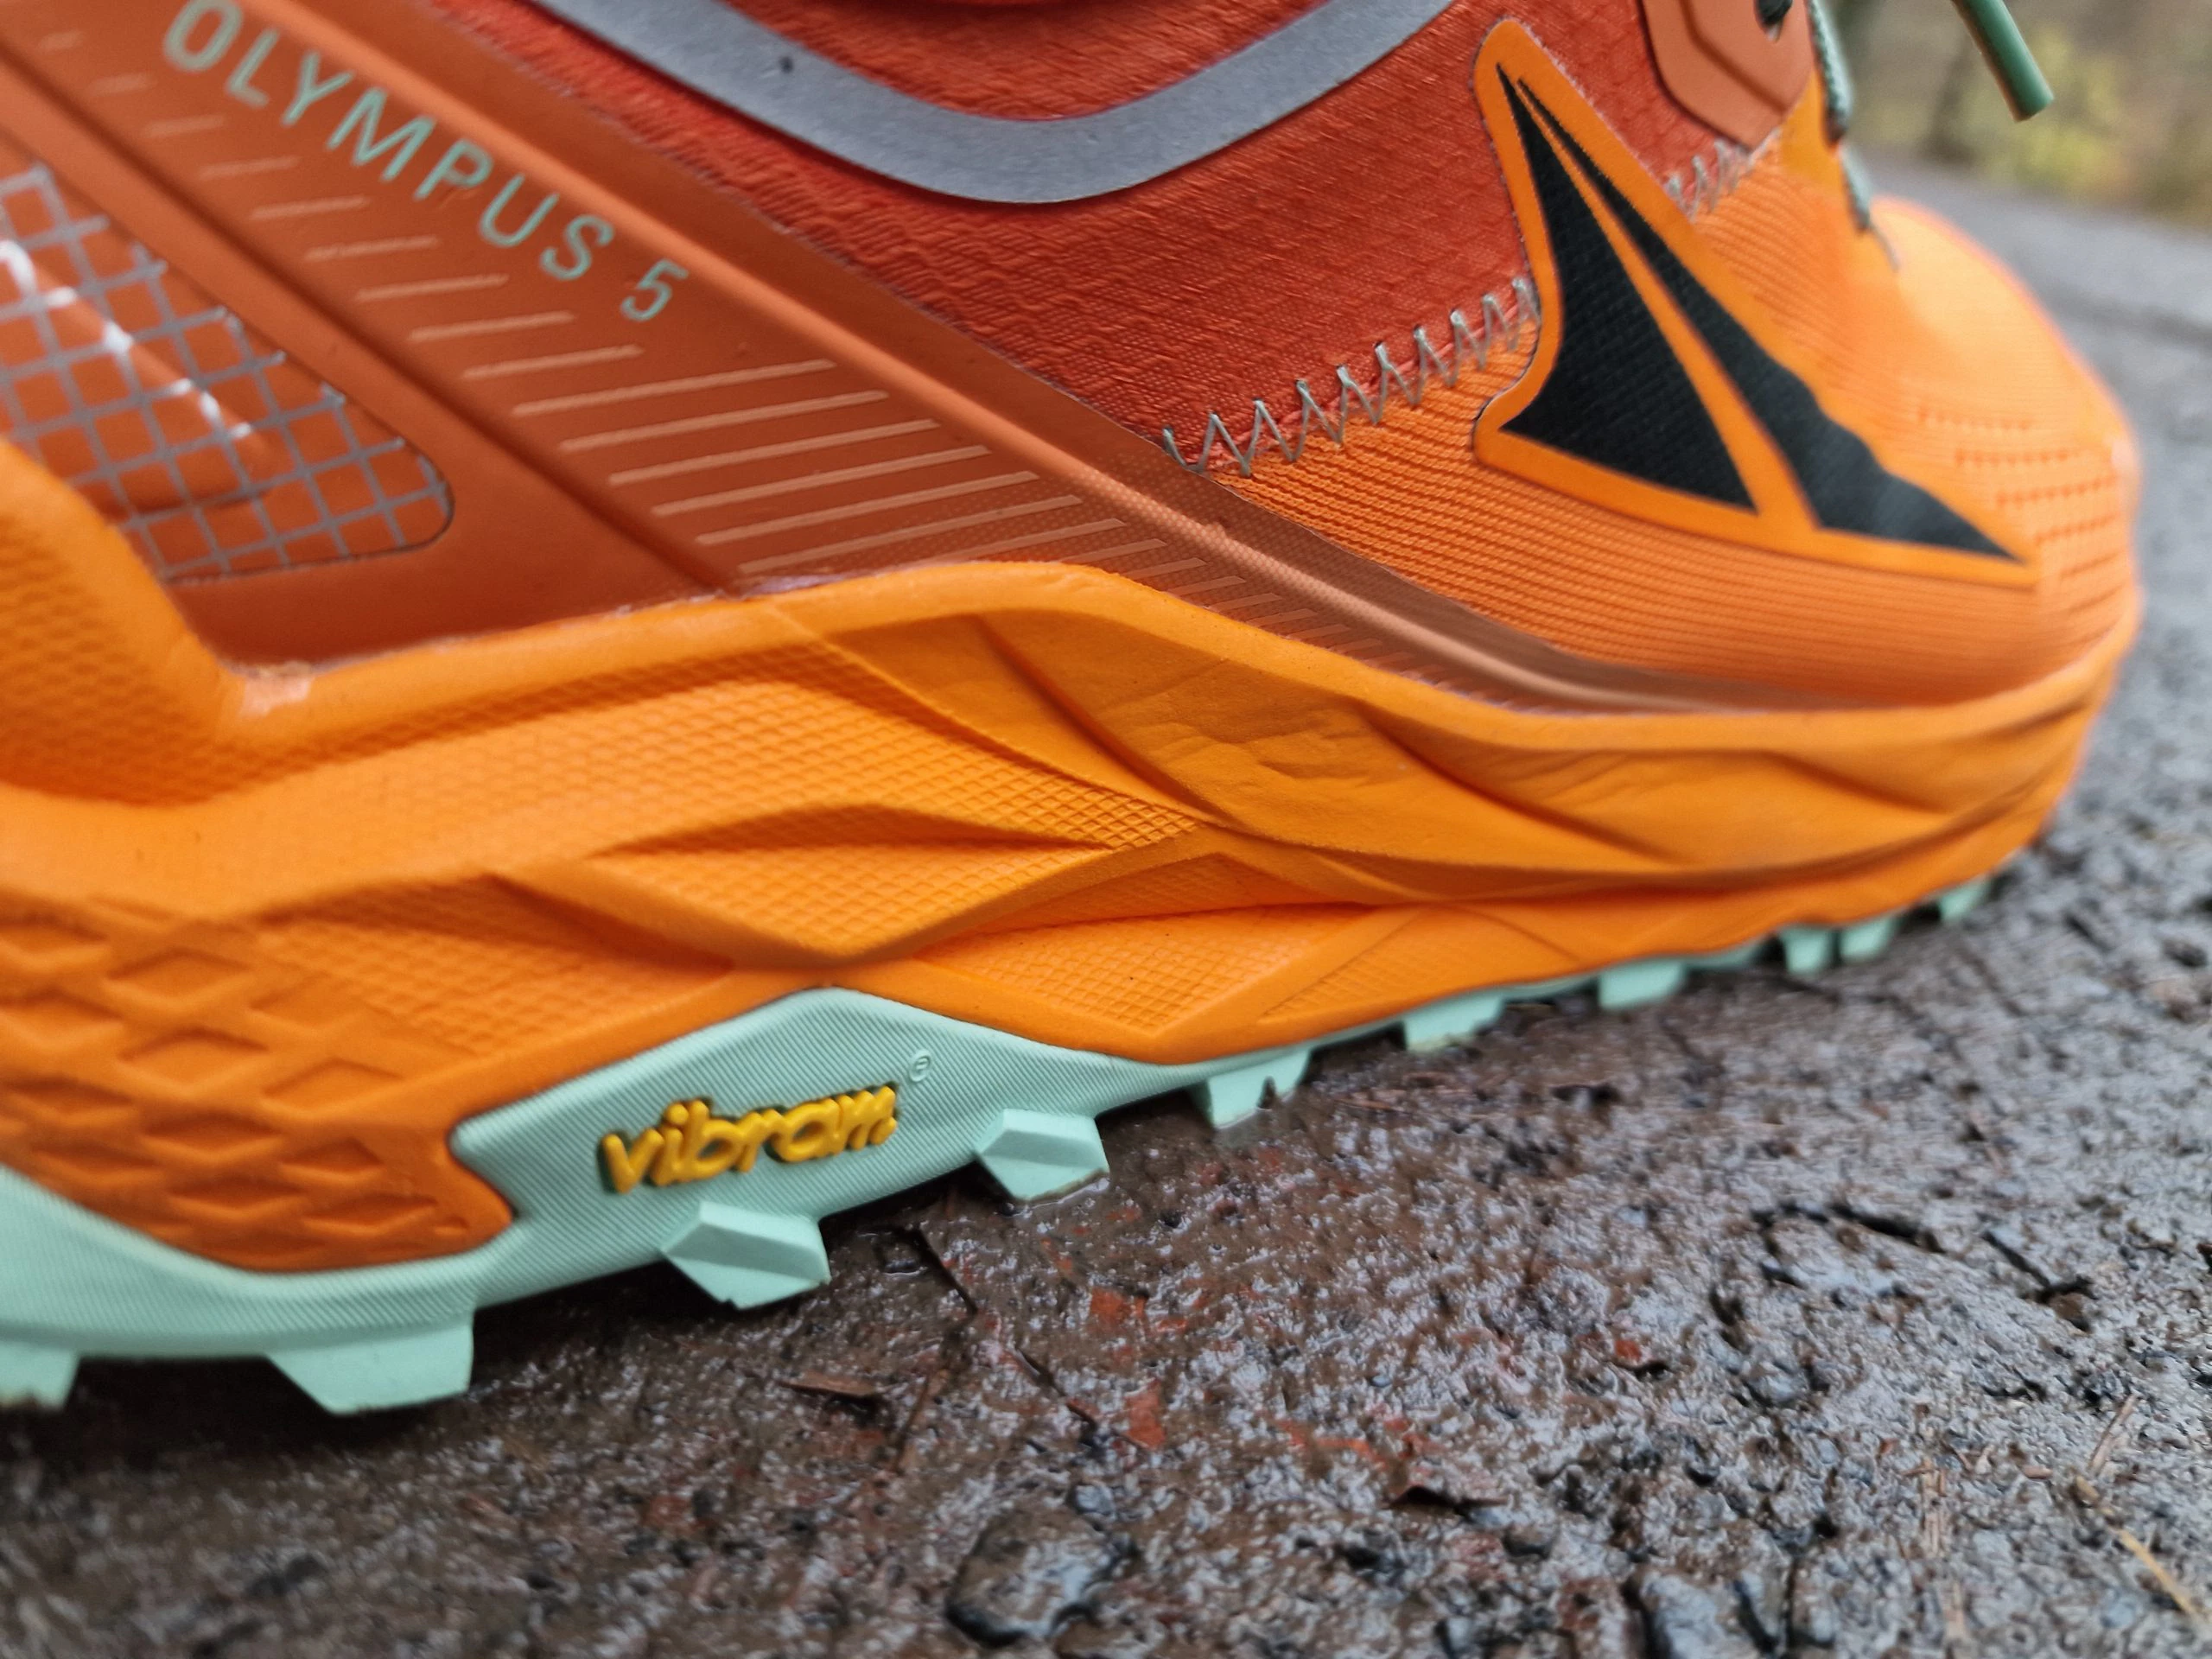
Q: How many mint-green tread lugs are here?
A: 10